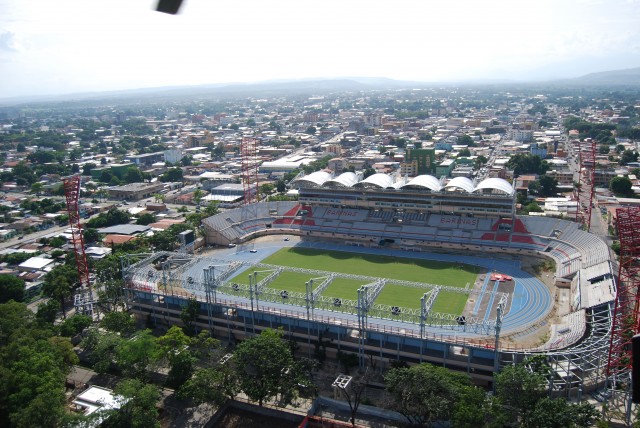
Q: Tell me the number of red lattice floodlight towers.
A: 4